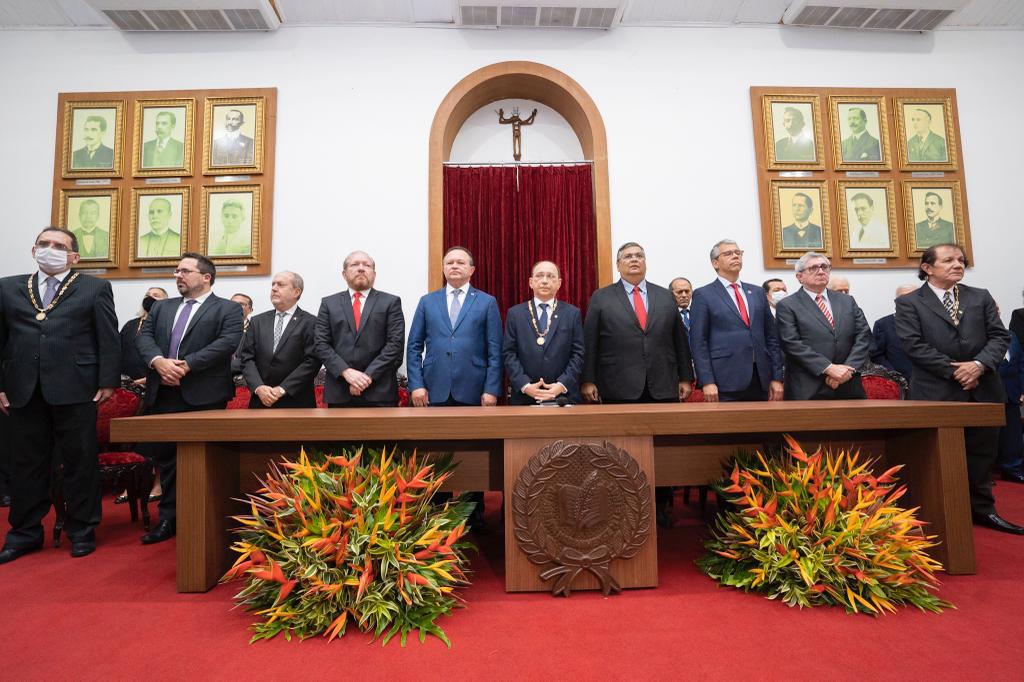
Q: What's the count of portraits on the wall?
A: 12